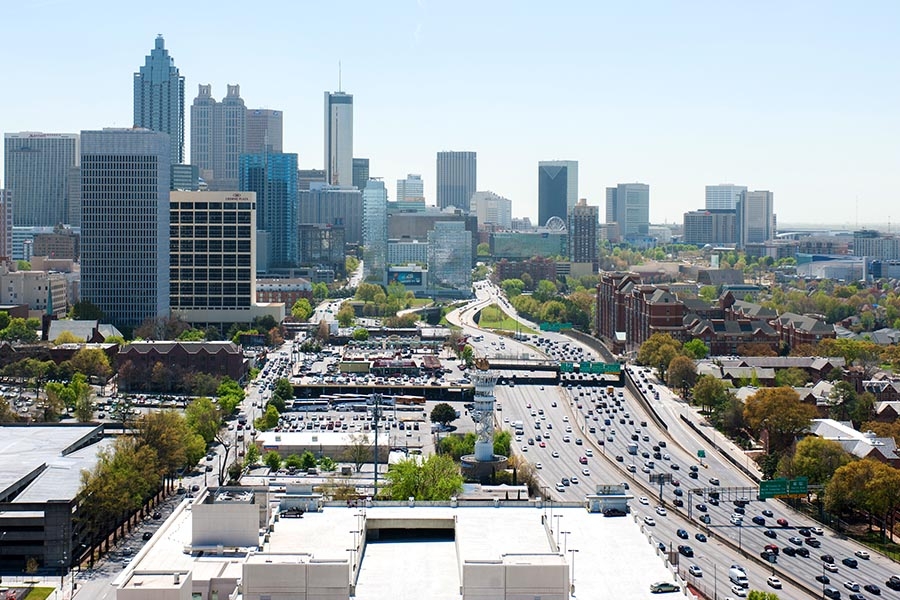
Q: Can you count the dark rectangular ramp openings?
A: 1